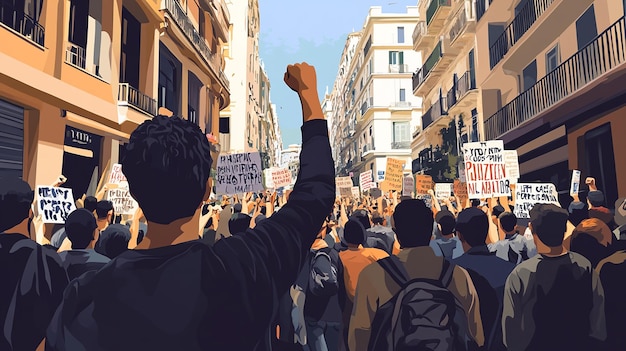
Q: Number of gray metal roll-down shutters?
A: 1